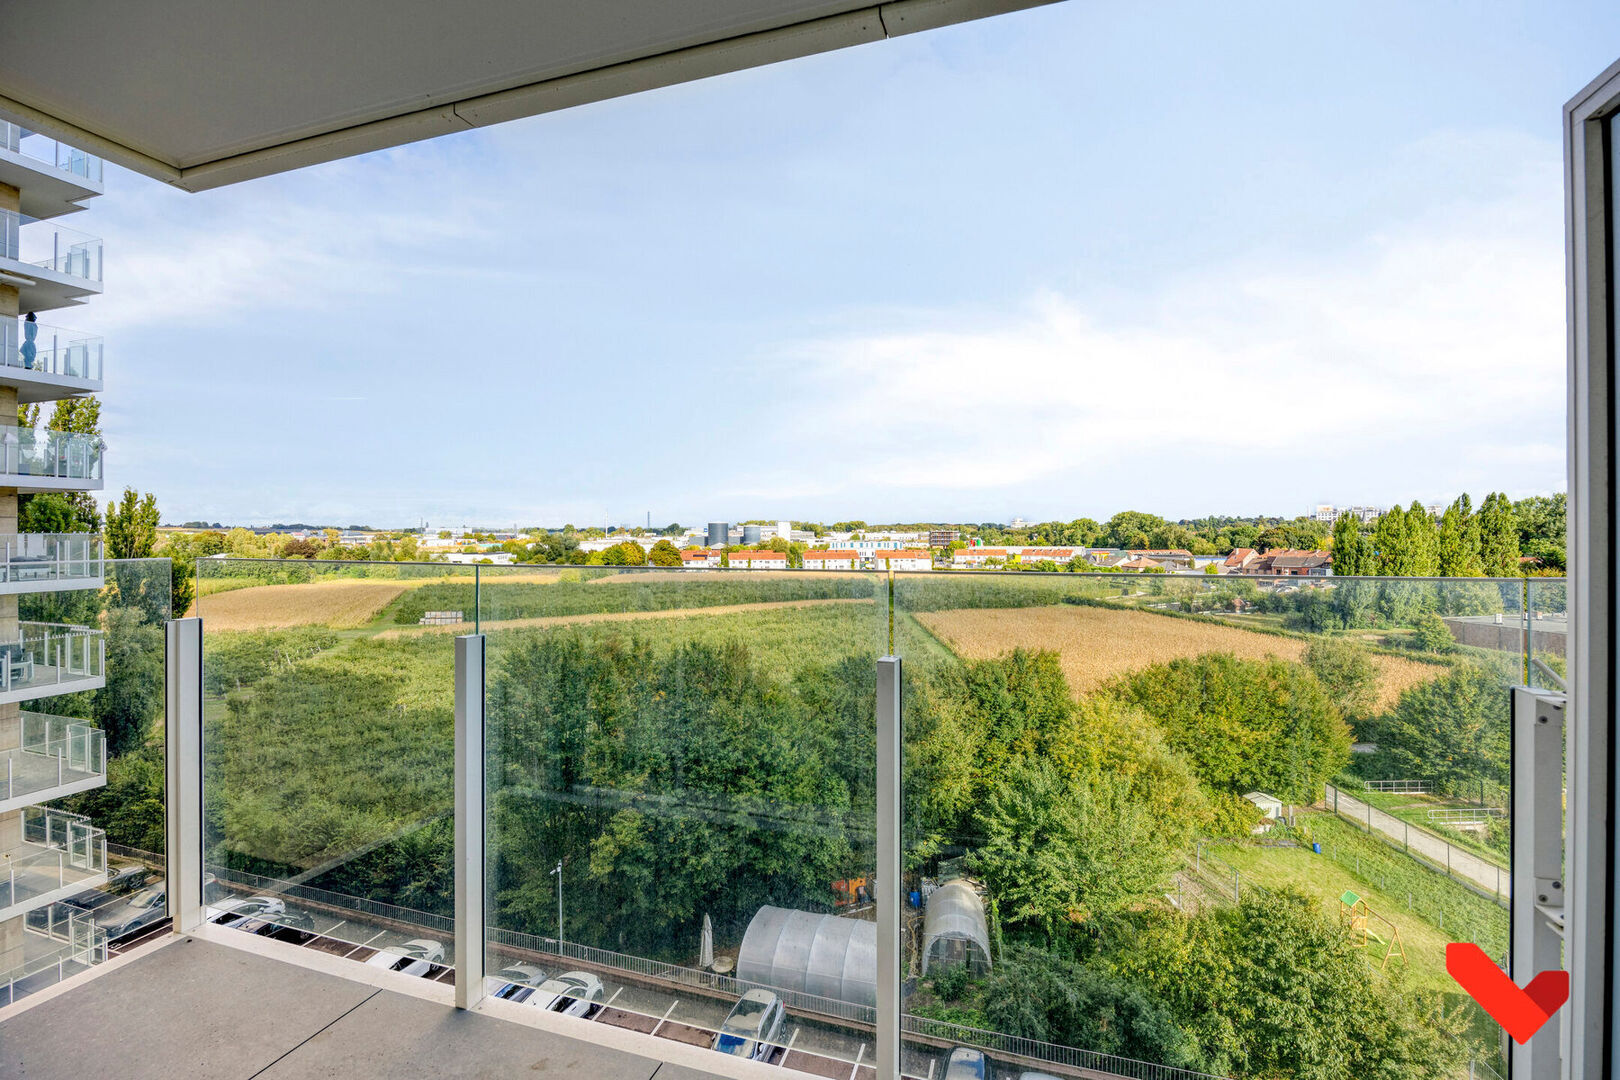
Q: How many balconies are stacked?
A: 9